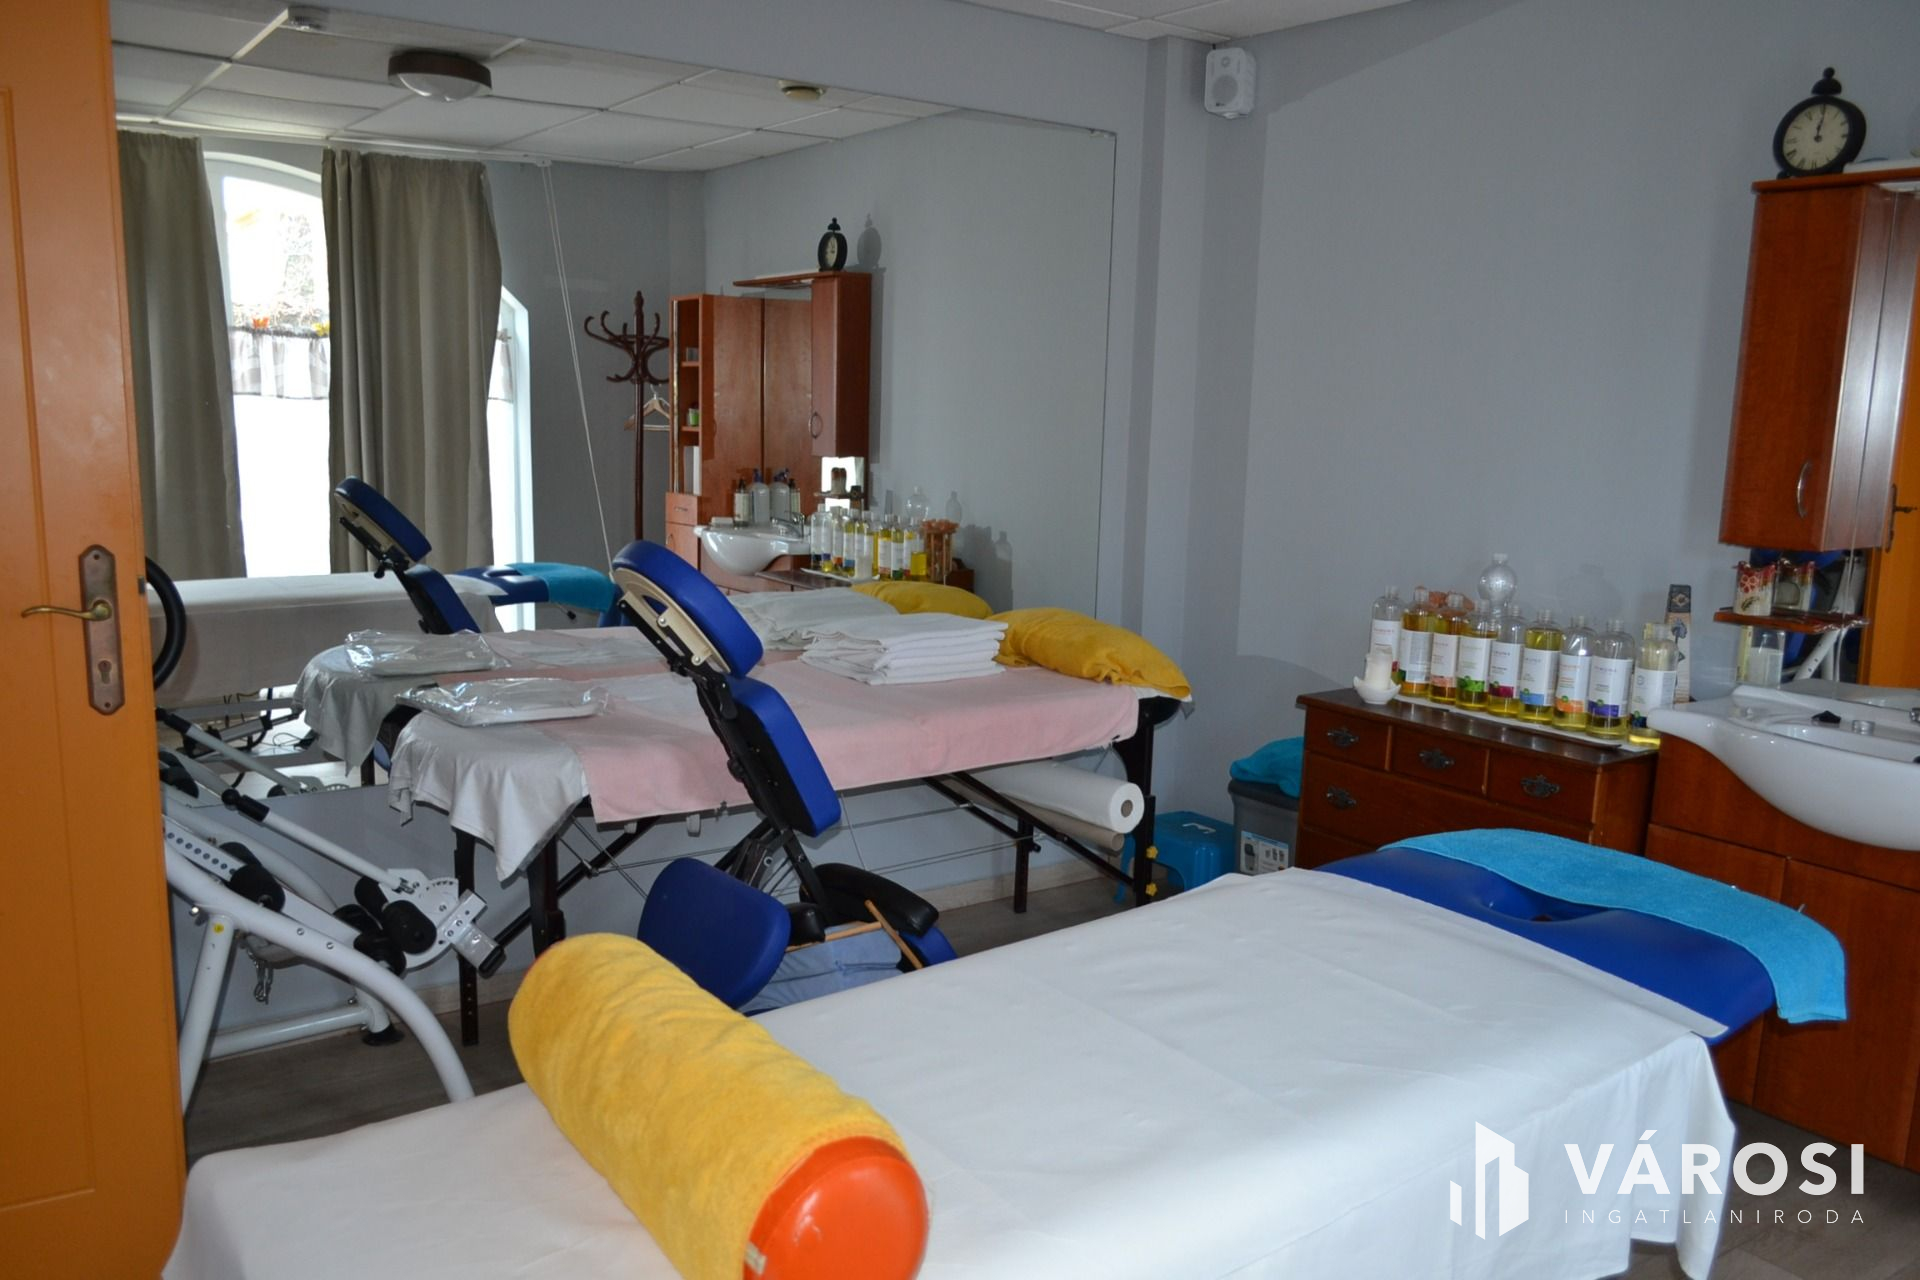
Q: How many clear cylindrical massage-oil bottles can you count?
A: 9